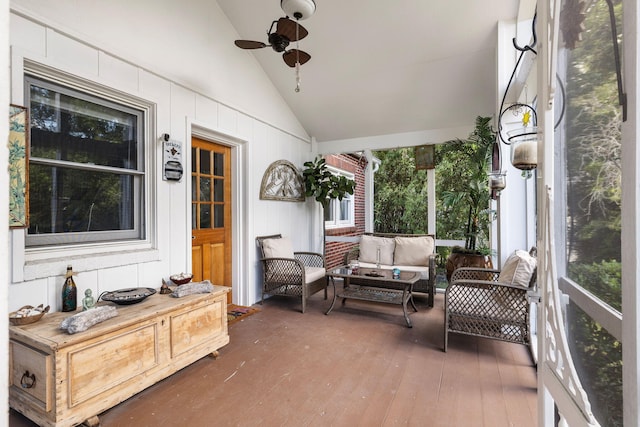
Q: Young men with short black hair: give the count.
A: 0